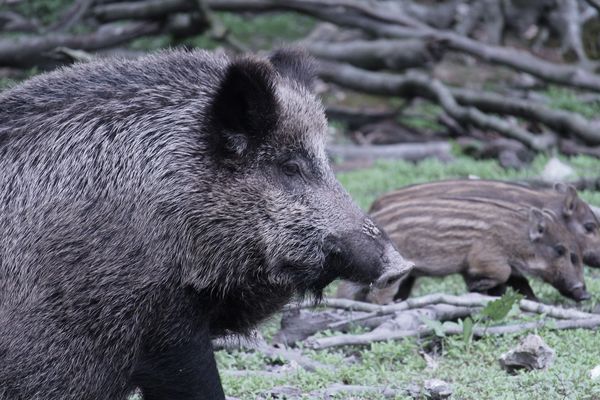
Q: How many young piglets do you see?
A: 2